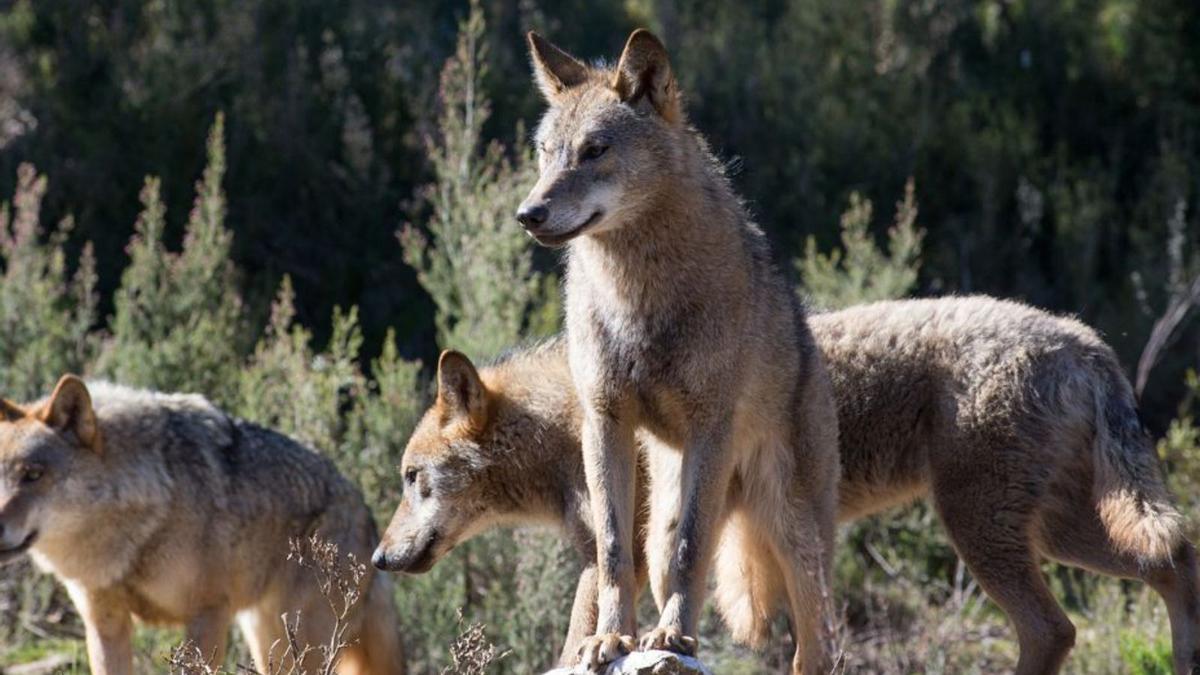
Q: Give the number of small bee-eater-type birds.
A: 0